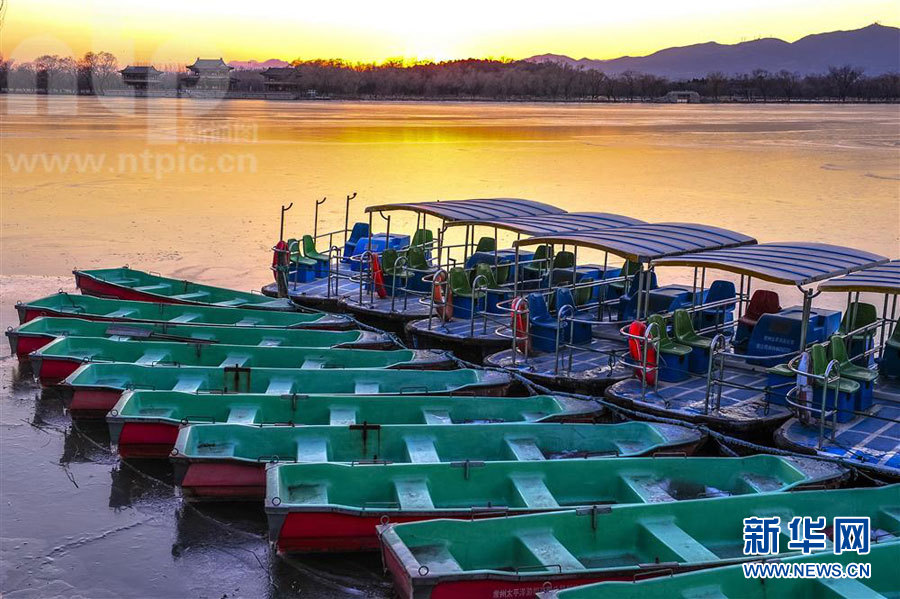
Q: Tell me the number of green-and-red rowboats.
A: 10